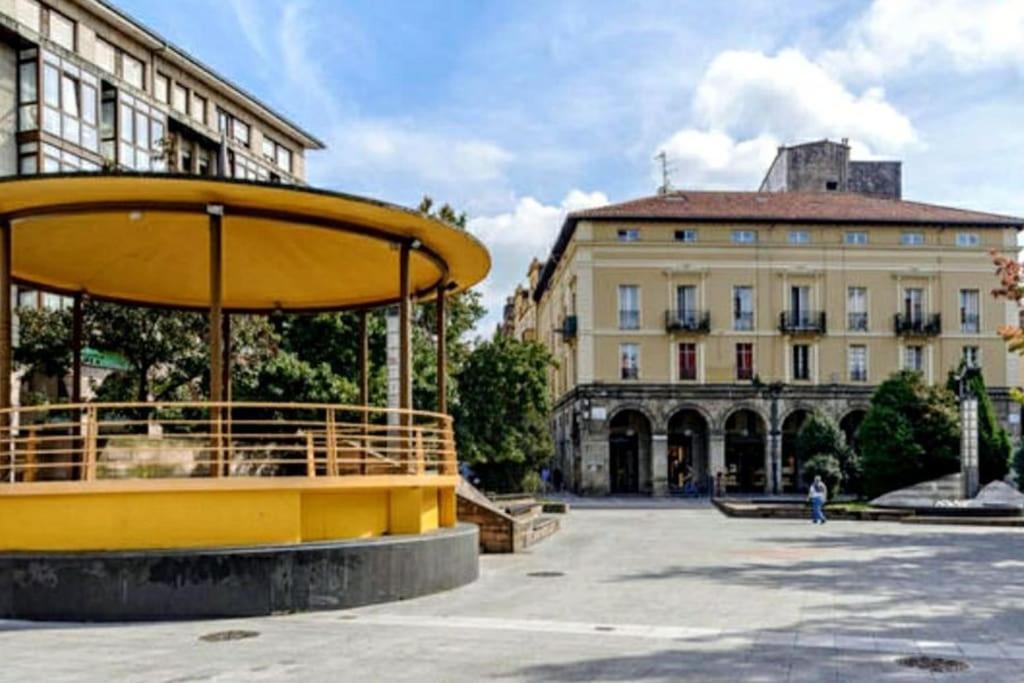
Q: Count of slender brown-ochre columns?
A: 7